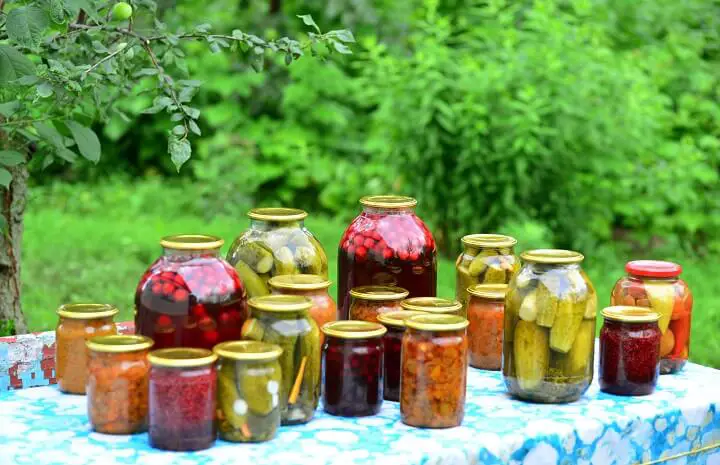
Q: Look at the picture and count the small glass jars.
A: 11